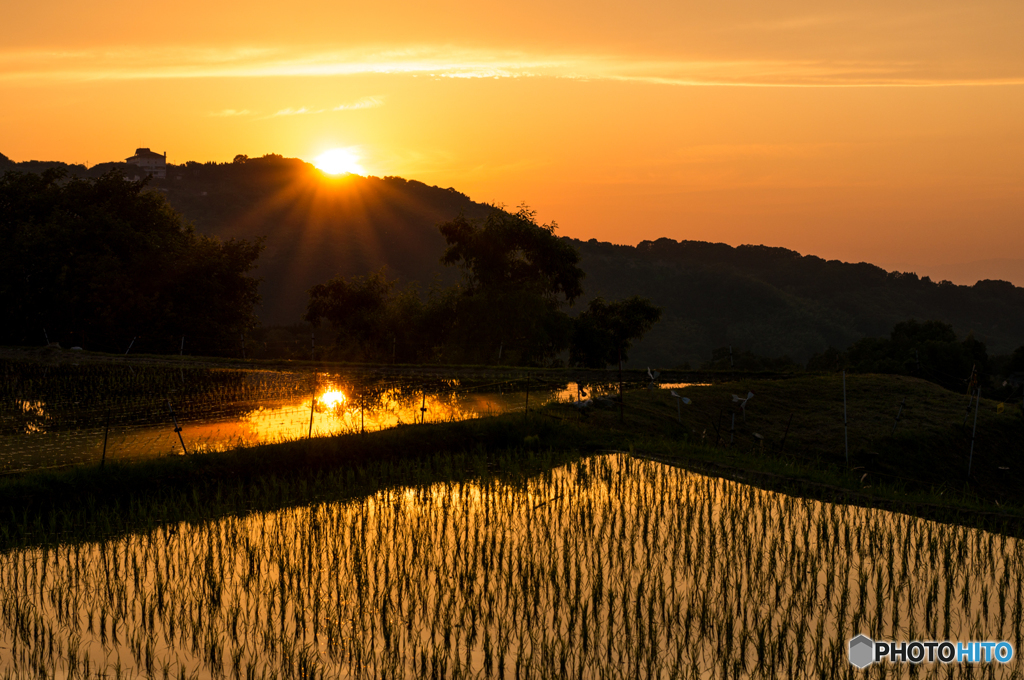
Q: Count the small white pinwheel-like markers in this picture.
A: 3